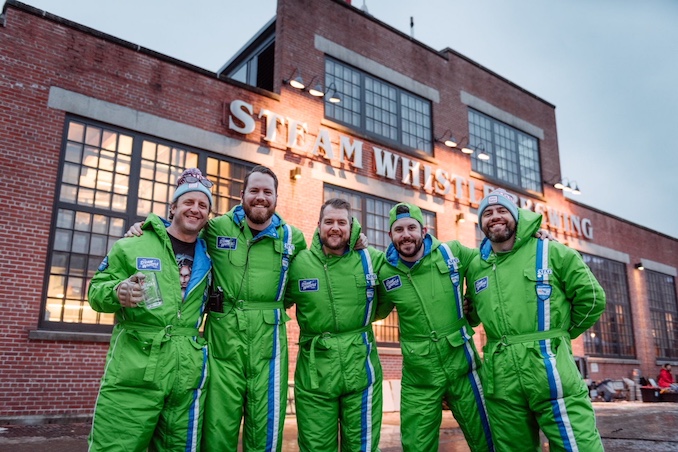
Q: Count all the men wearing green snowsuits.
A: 5